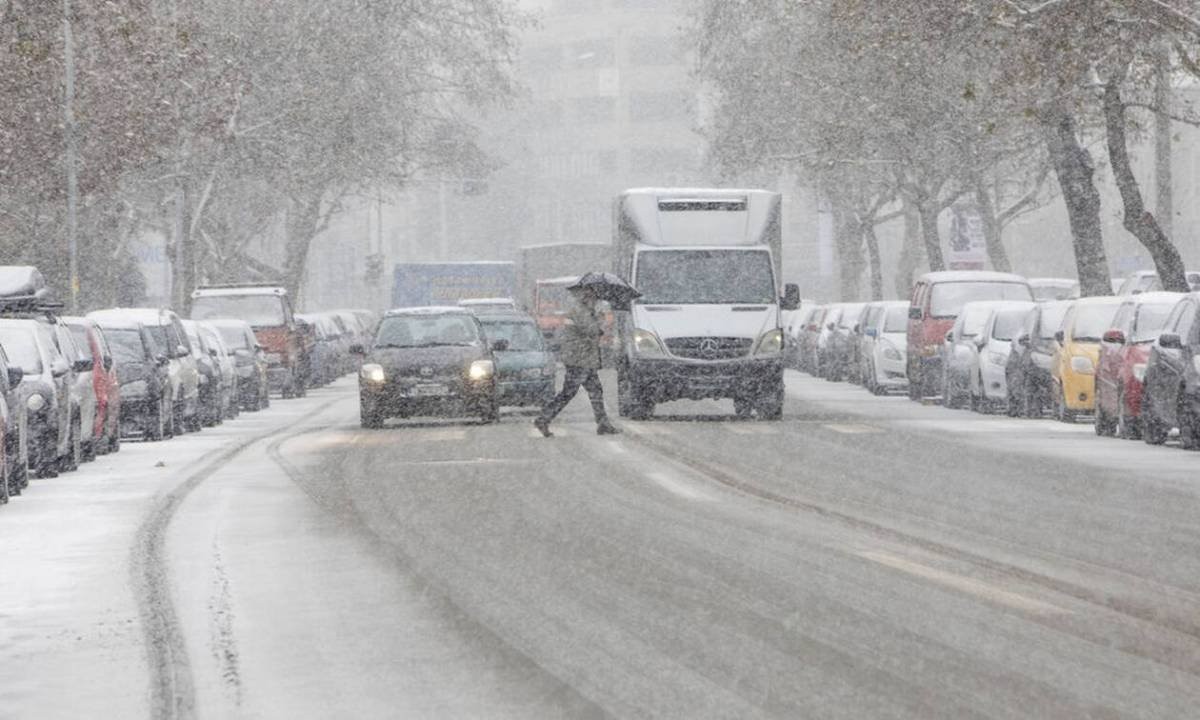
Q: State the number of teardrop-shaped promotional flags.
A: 0